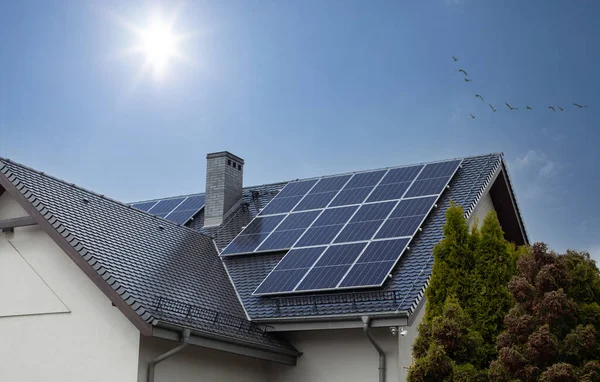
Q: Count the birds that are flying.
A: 11